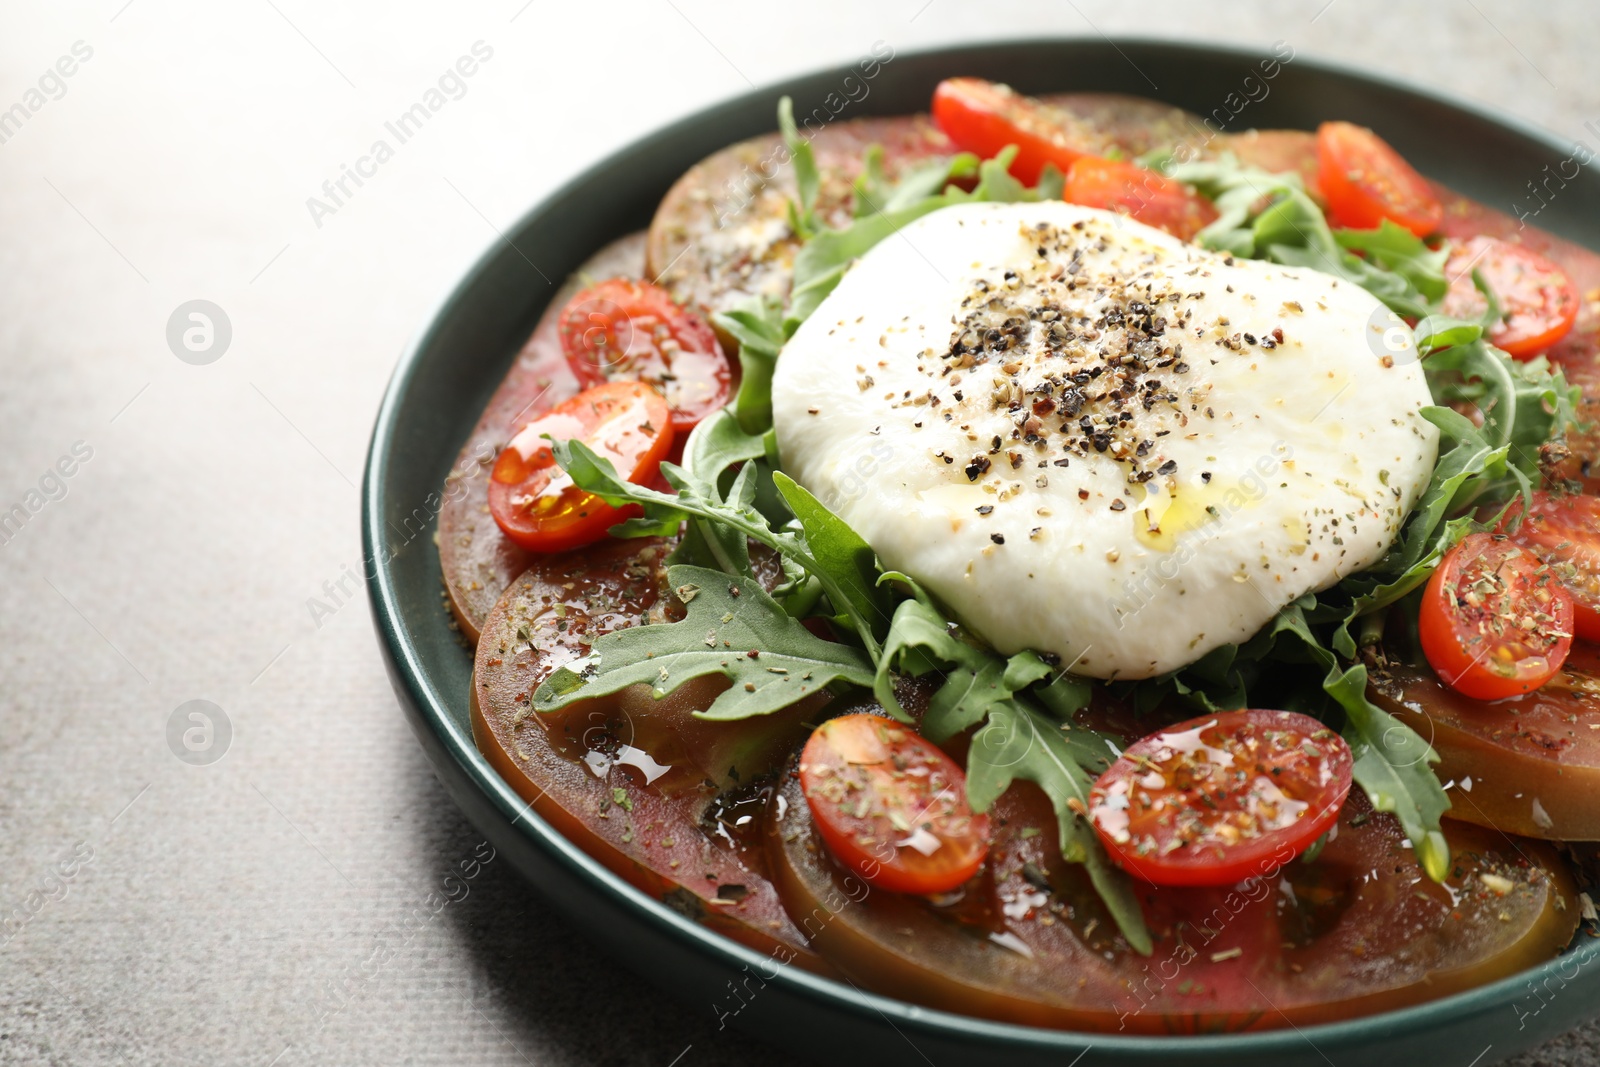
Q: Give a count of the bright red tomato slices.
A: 10